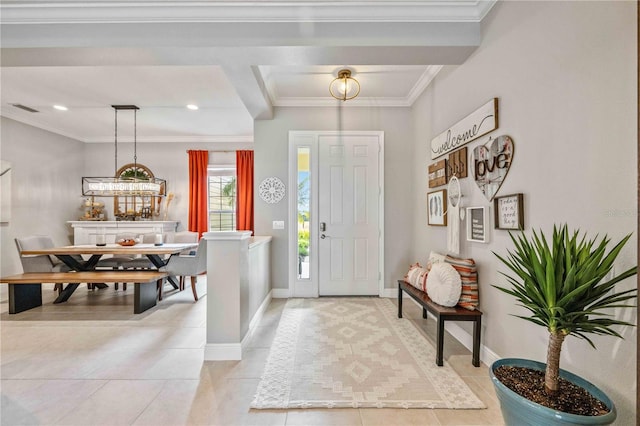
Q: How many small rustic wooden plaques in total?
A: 2